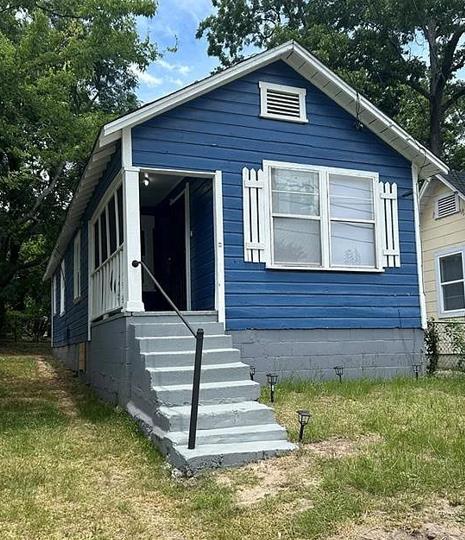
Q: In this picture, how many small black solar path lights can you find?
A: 5